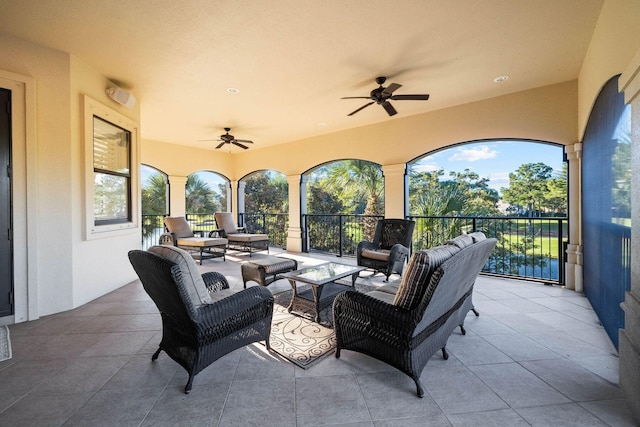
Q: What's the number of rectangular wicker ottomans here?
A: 1